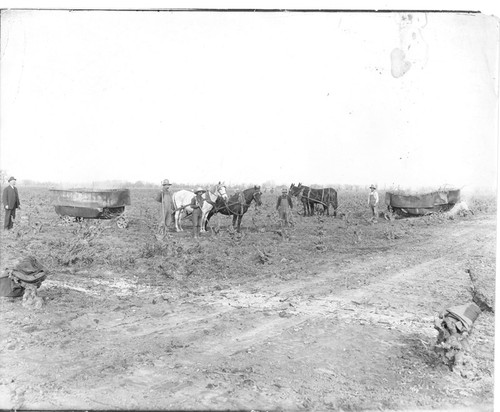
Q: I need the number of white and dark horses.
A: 4